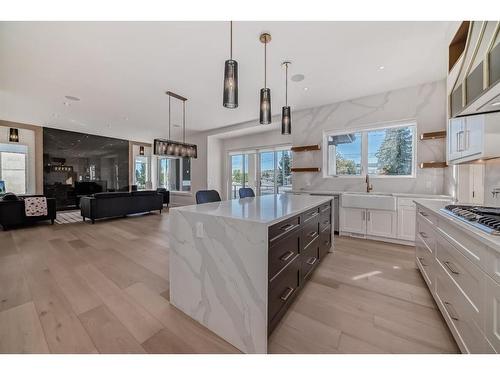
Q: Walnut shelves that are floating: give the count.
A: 4